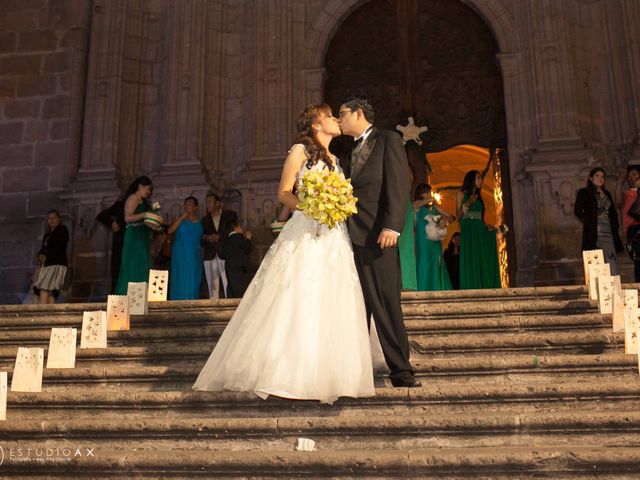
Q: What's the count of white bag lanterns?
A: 13